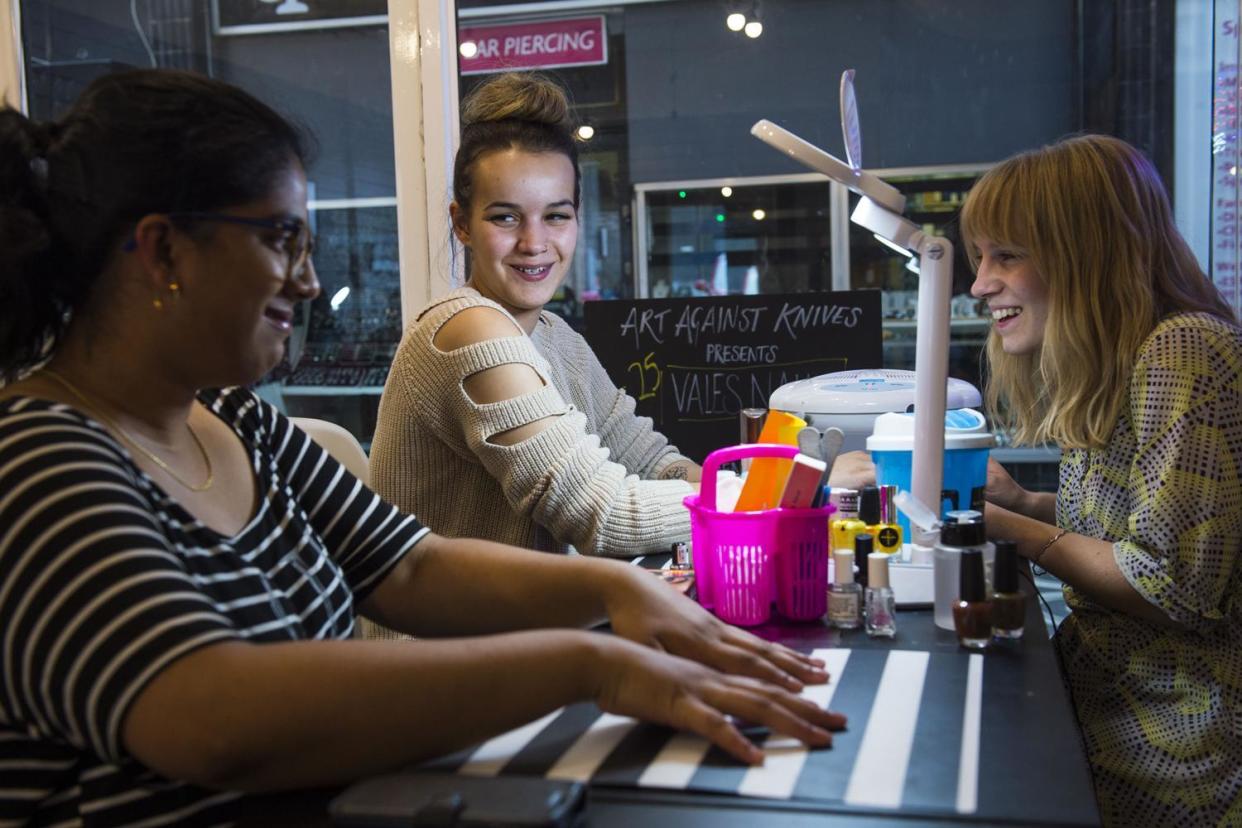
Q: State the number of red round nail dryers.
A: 0